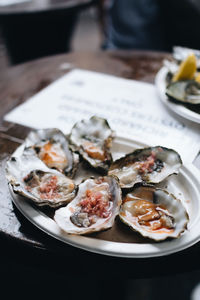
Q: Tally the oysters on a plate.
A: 6